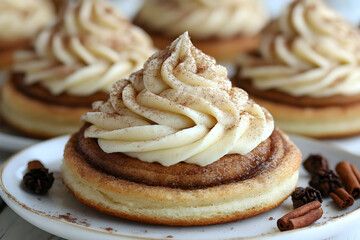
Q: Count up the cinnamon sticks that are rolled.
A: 3